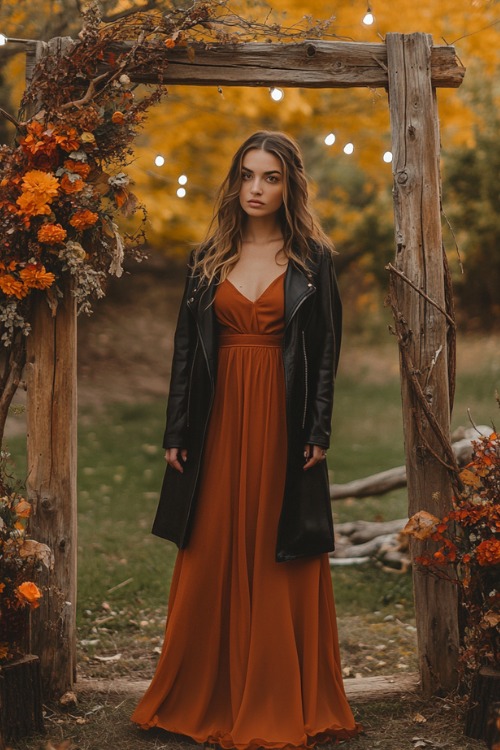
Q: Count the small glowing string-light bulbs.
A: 9